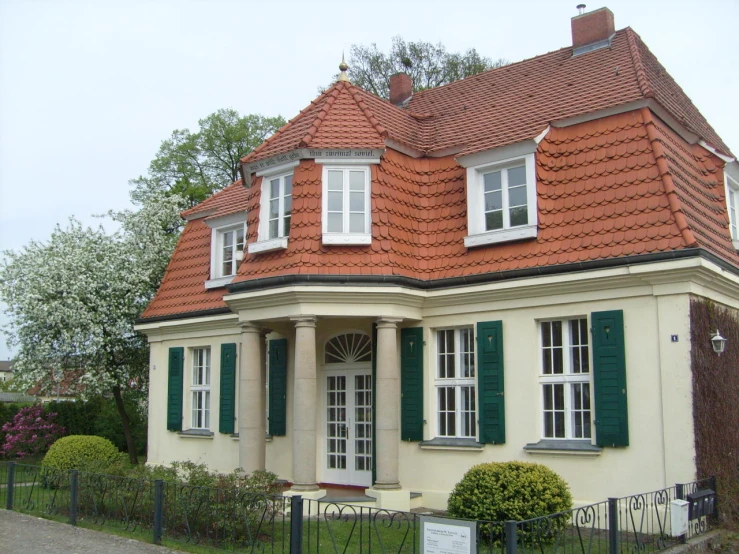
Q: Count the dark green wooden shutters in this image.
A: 6